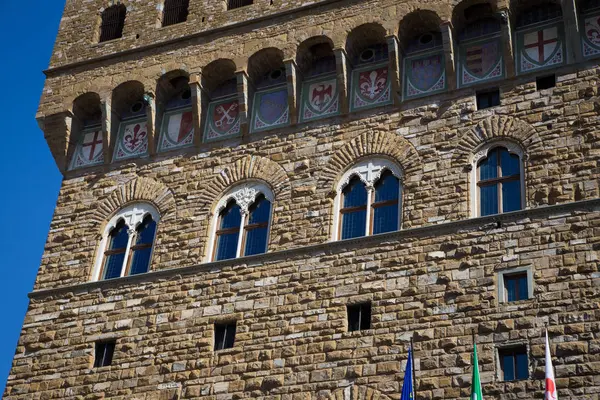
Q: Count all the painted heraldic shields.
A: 11